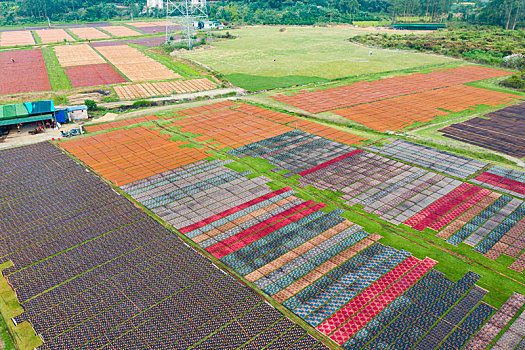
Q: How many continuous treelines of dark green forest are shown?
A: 1